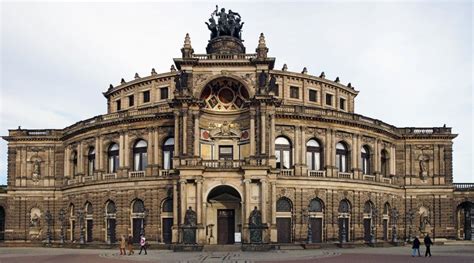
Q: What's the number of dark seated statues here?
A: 2